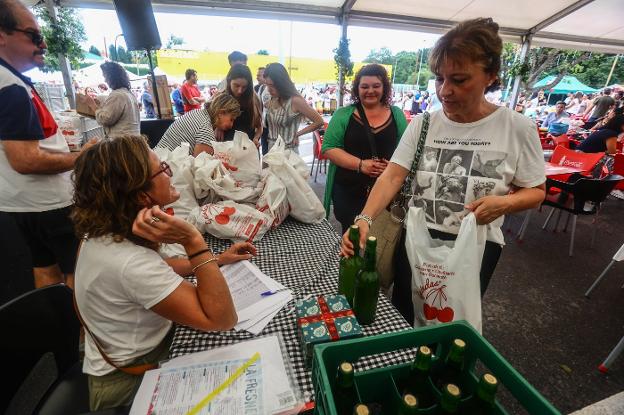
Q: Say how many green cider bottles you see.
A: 9